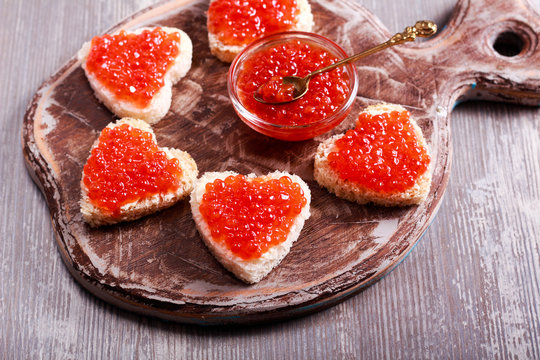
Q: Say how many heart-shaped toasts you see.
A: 5